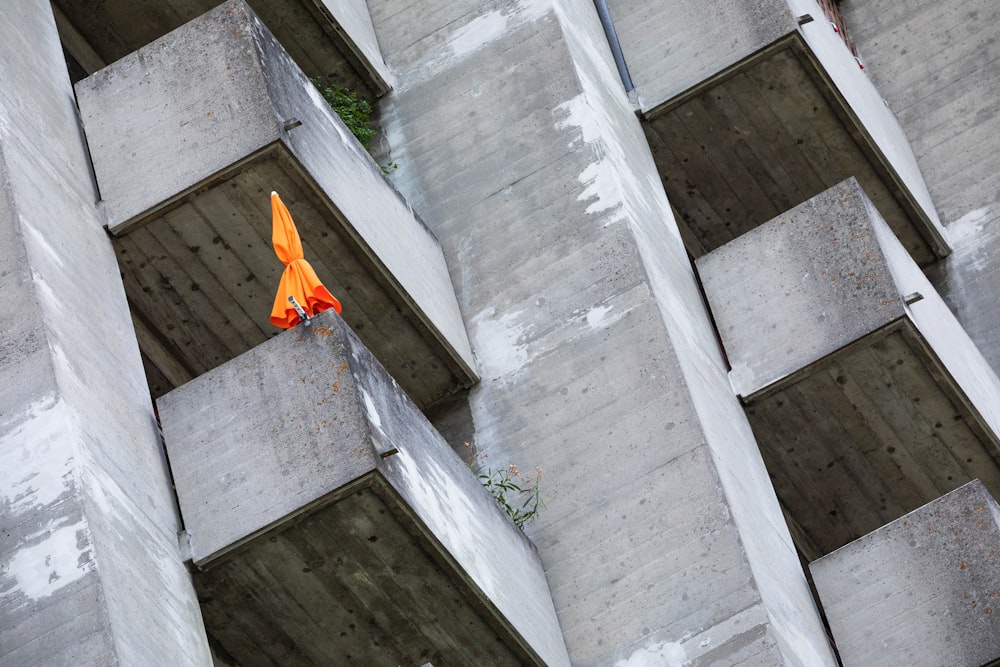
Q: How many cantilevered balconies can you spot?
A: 6